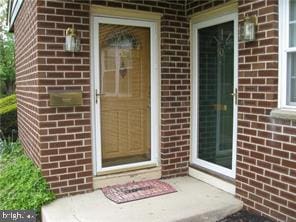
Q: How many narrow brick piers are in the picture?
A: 1